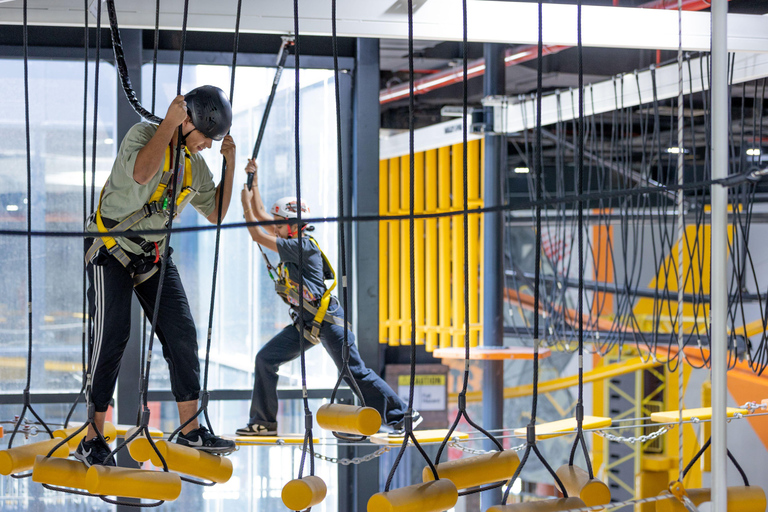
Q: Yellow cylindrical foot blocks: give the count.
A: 13